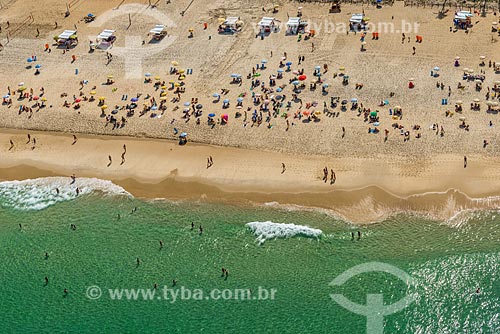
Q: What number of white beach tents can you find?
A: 8